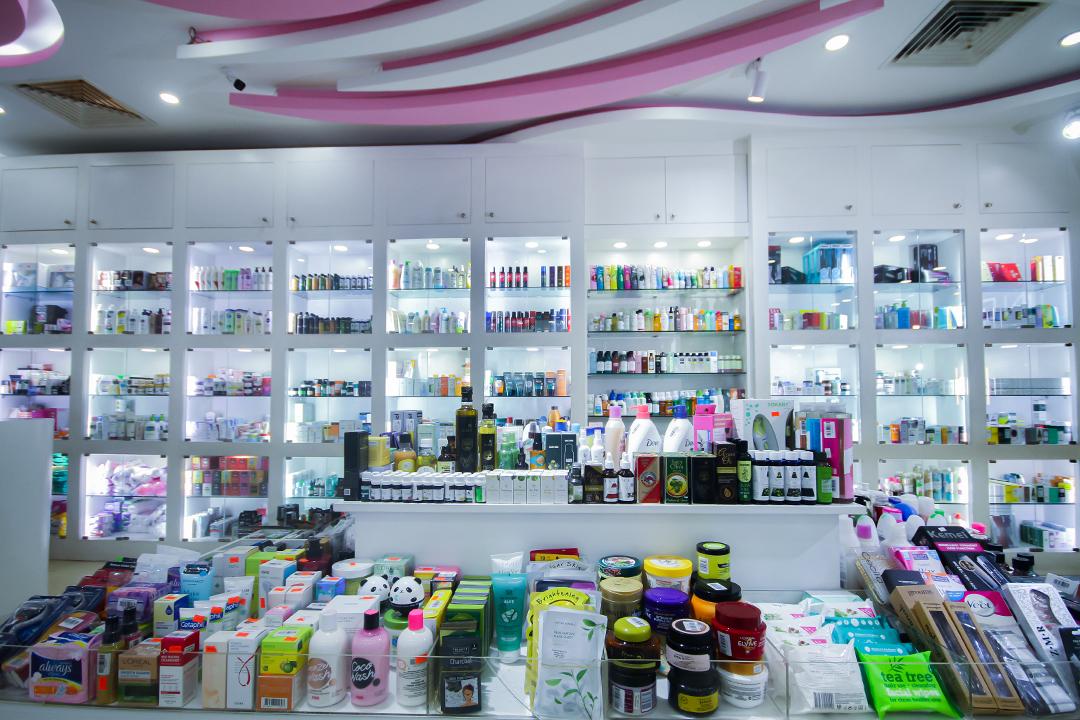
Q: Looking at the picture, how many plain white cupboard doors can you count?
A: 11